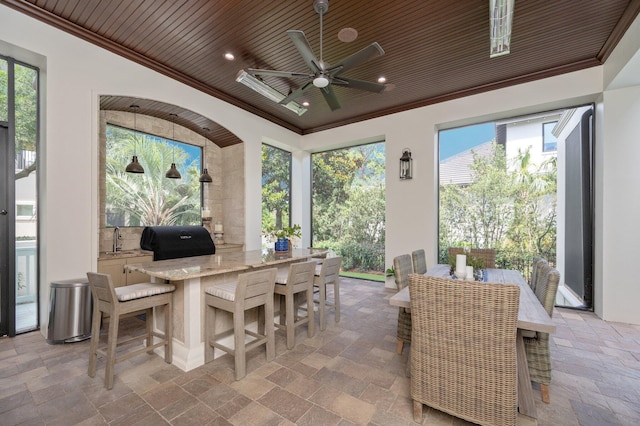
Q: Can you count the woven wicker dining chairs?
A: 6